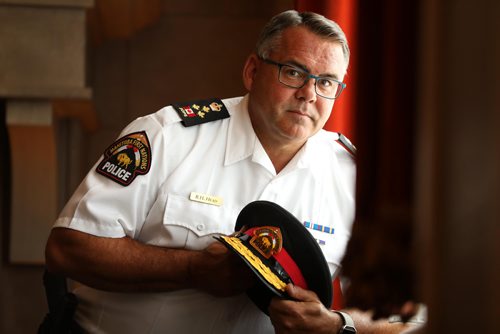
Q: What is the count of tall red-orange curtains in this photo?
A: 1